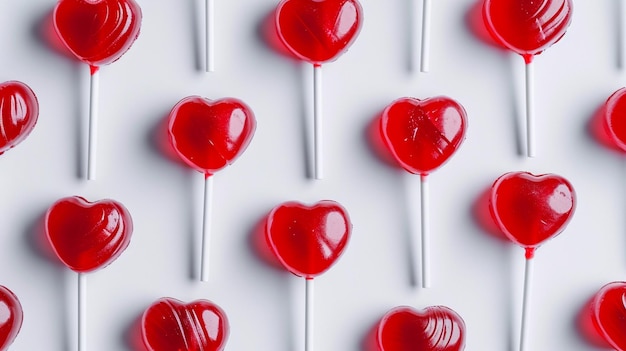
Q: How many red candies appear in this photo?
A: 14